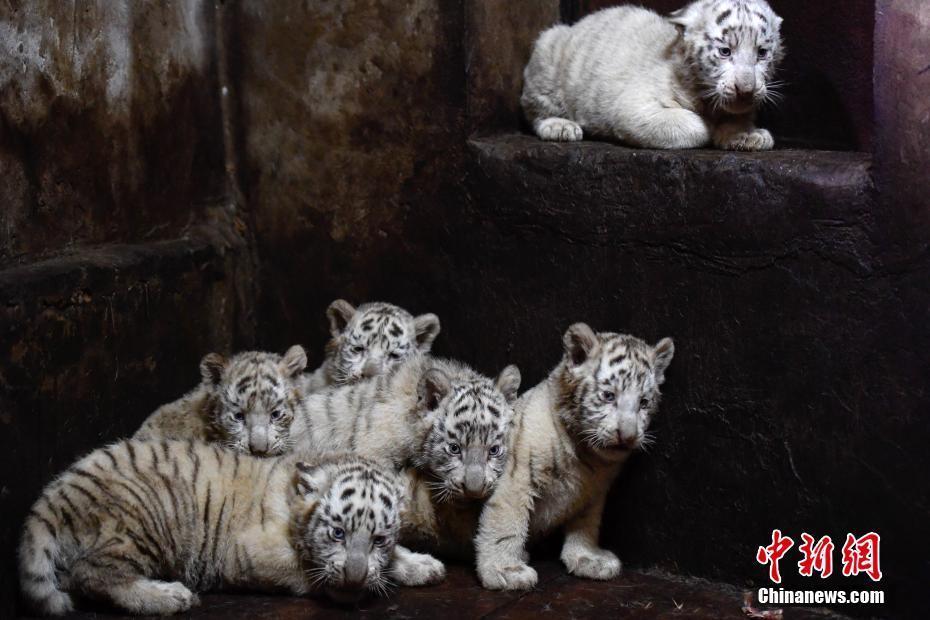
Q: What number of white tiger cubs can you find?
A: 6